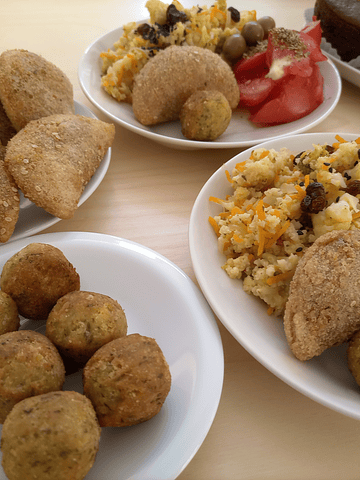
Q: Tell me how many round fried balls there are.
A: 8